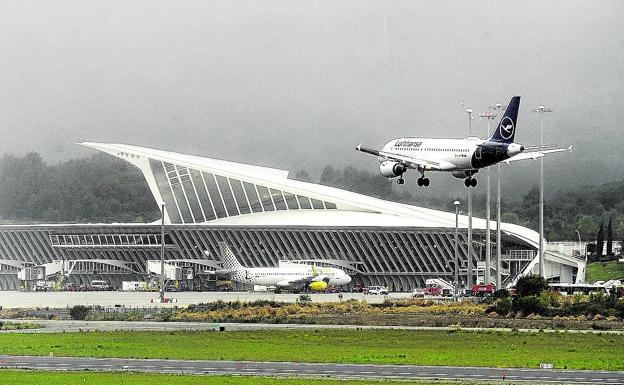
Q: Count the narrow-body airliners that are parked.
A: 1